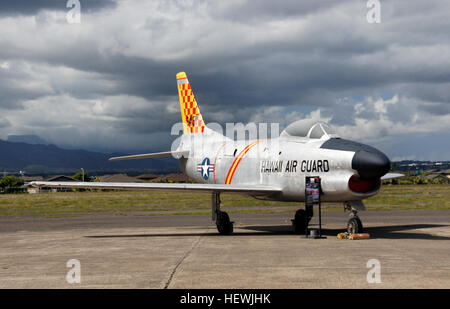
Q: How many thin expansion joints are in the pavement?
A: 1